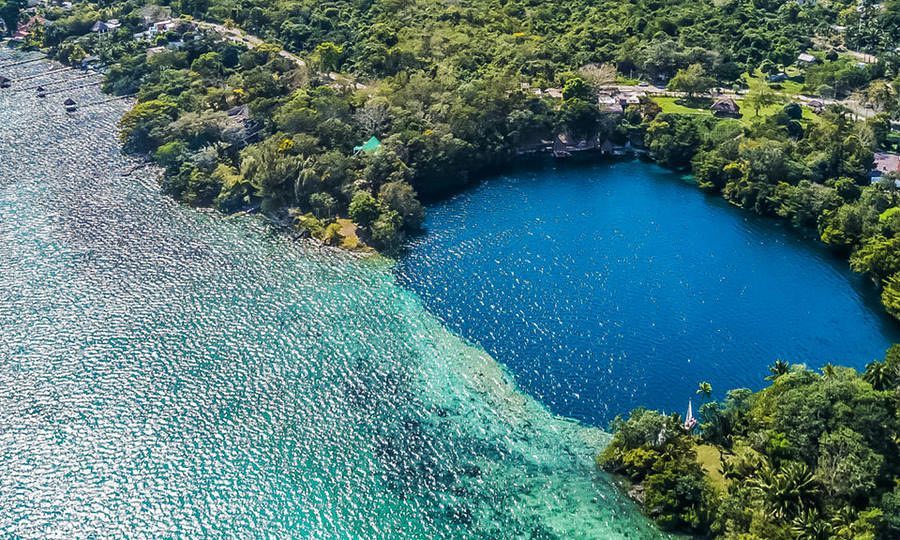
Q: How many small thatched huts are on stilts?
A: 3